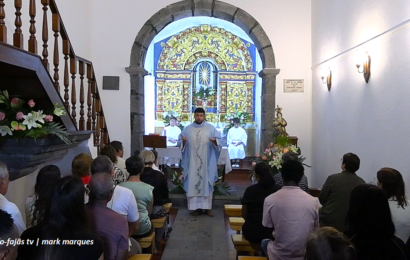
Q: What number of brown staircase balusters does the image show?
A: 13